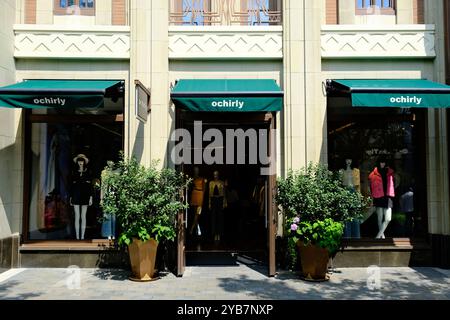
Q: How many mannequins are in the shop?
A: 6